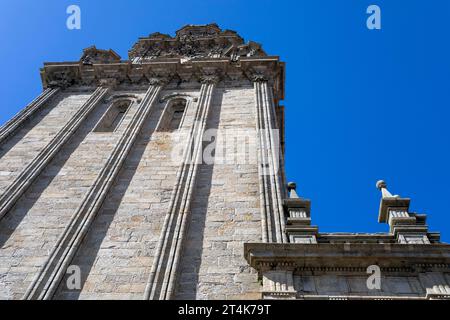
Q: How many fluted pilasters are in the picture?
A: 5